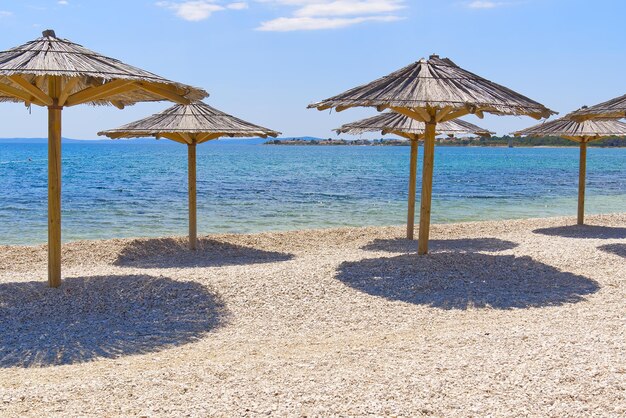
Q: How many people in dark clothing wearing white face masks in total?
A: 0